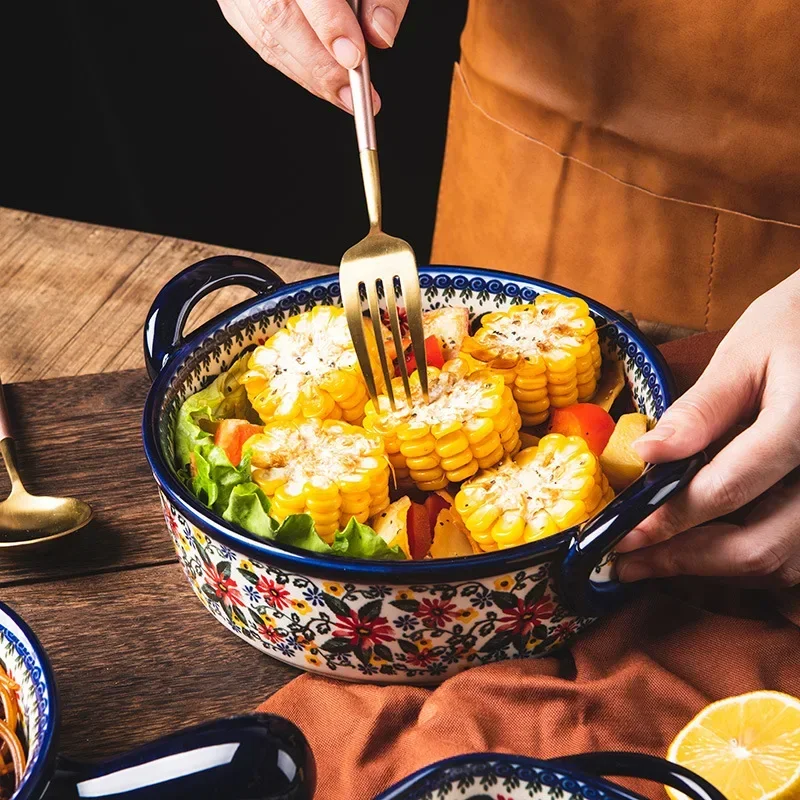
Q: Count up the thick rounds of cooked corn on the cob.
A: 5